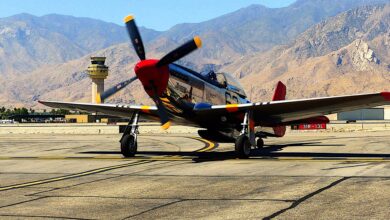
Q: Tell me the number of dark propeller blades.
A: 4